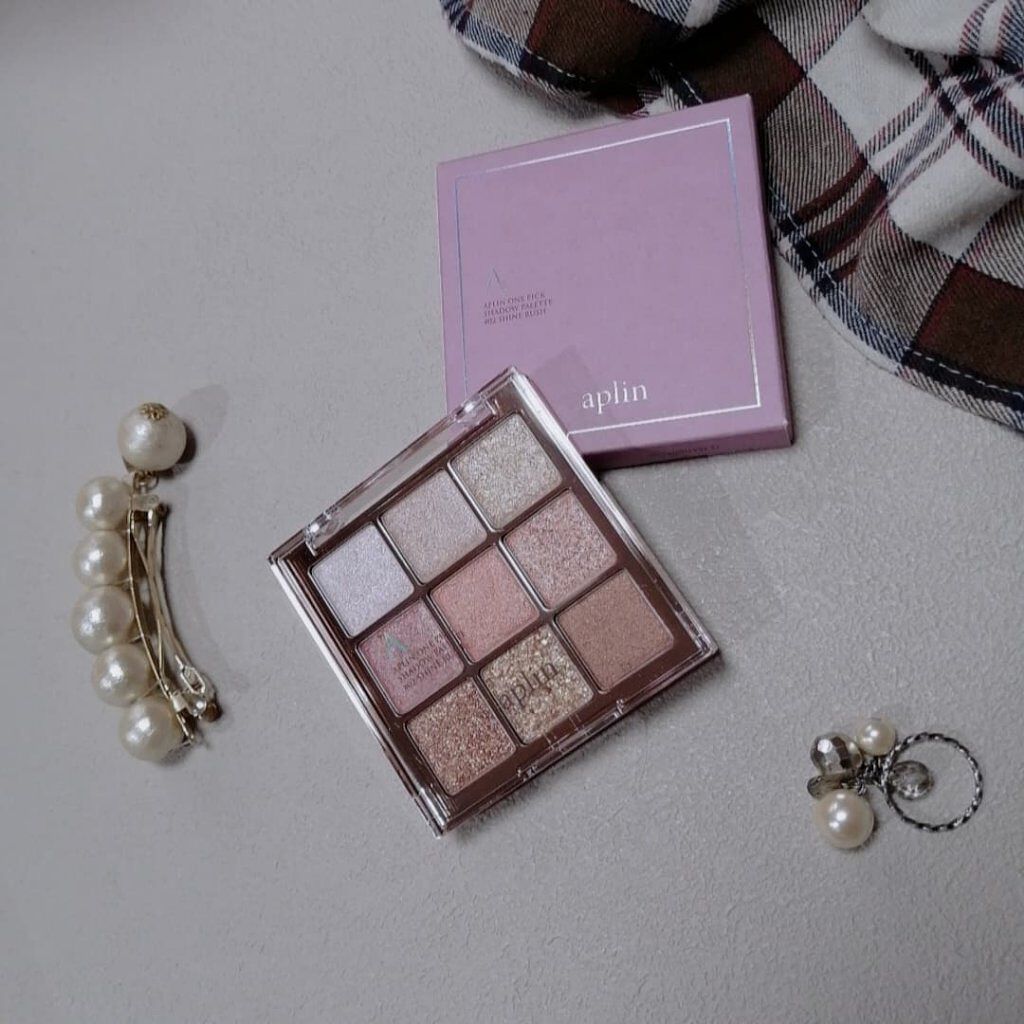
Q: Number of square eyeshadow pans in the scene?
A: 9